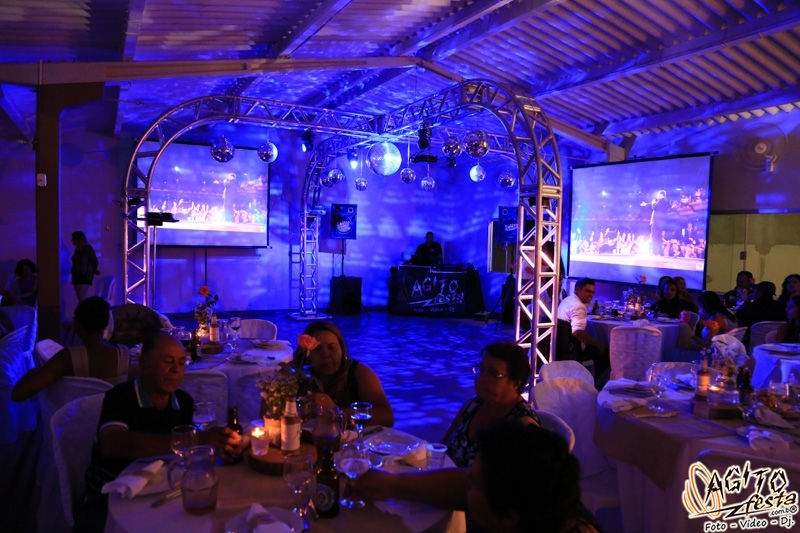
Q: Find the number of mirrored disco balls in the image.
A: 12